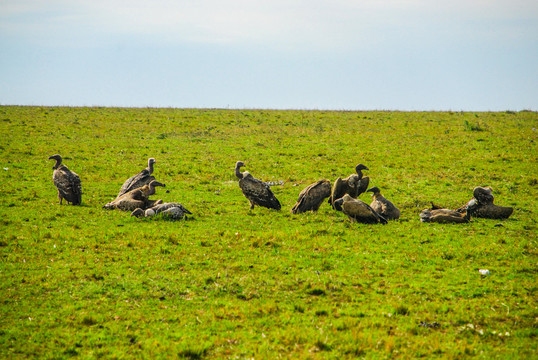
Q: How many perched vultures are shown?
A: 11